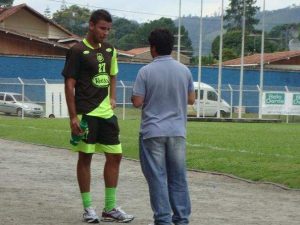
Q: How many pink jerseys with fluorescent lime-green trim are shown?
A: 0